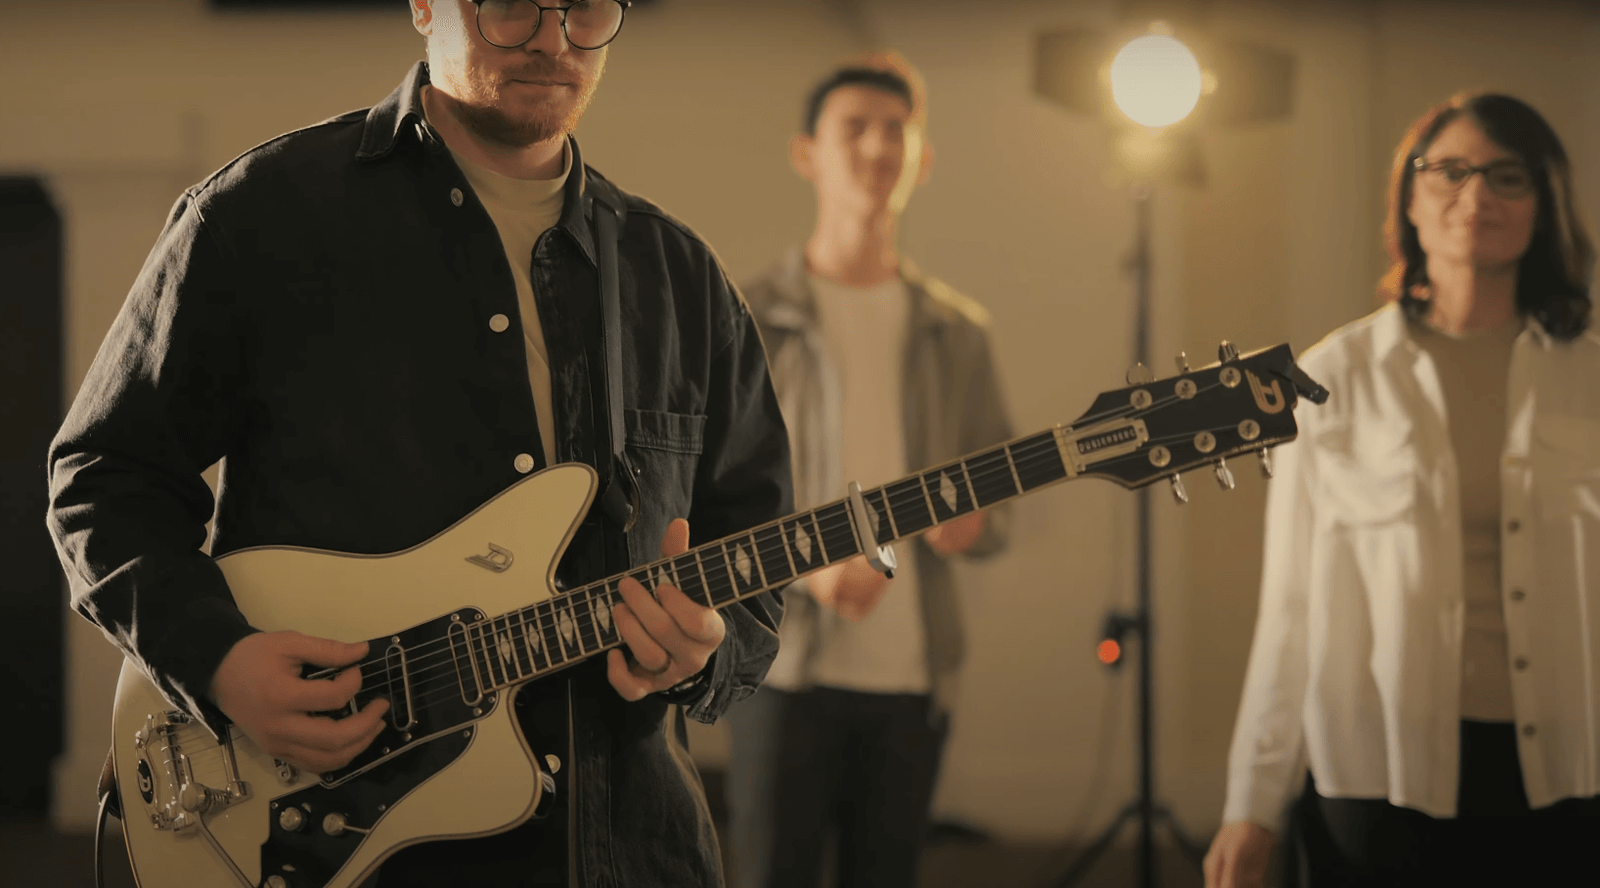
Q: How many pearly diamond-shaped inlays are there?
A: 9